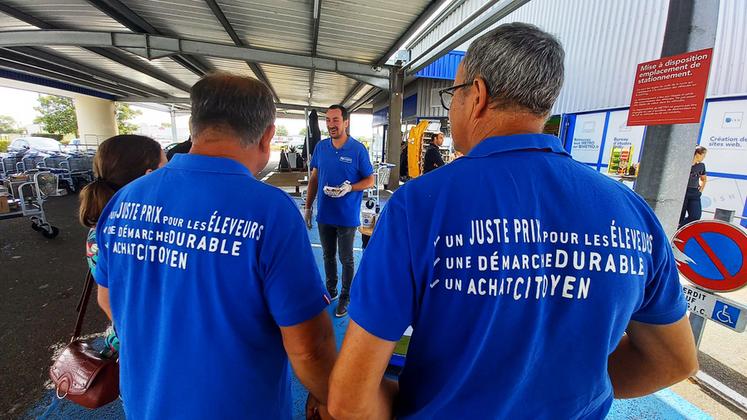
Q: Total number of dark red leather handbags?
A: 1